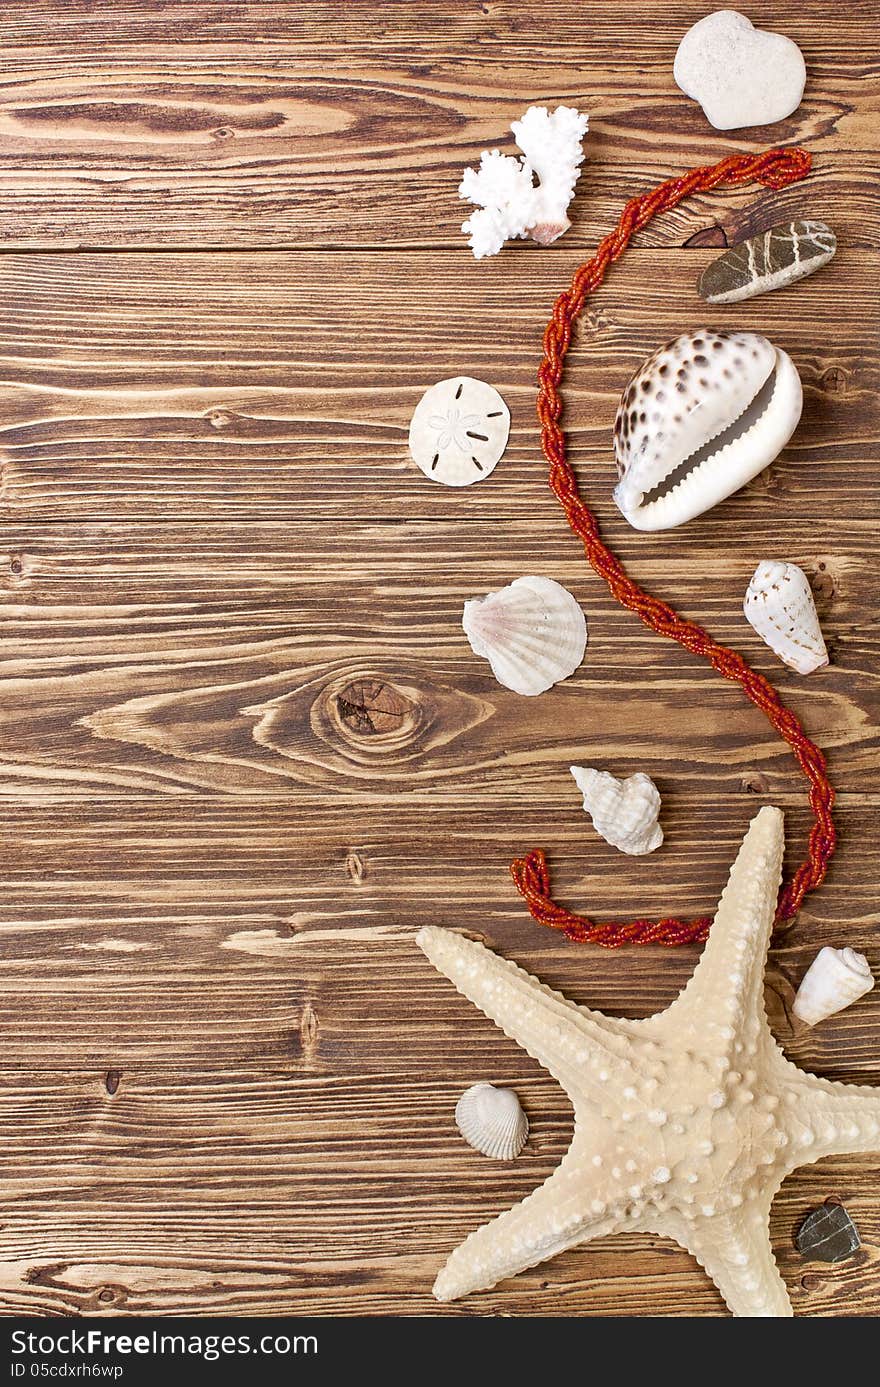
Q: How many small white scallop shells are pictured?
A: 2